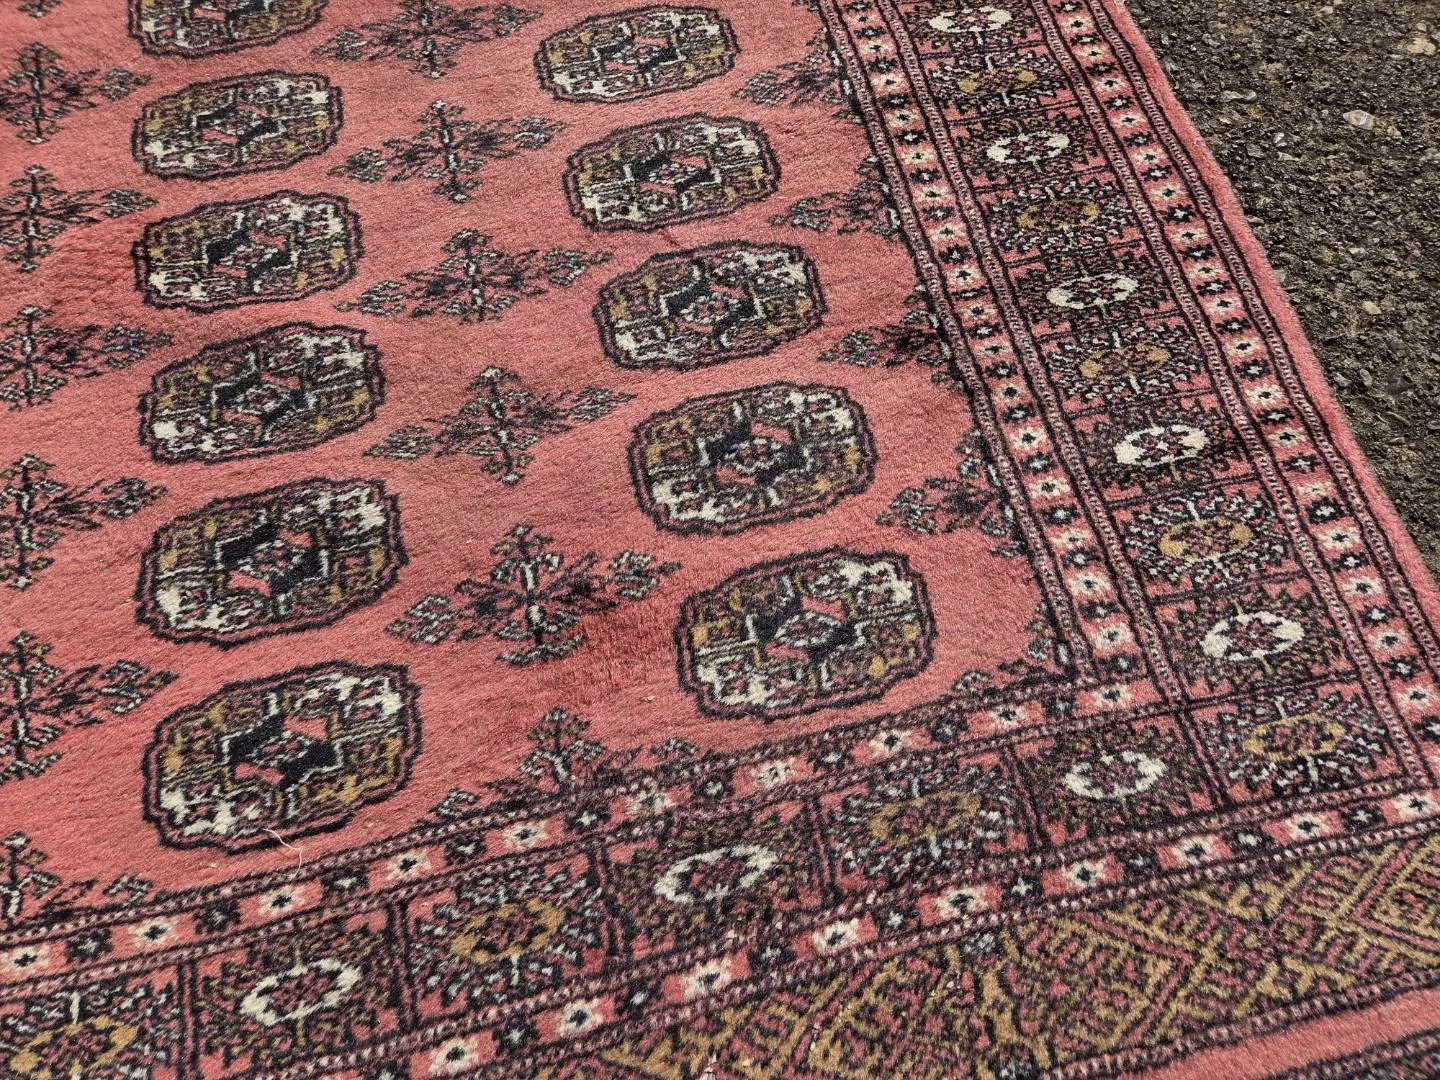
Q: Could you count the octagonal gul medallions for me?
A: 11